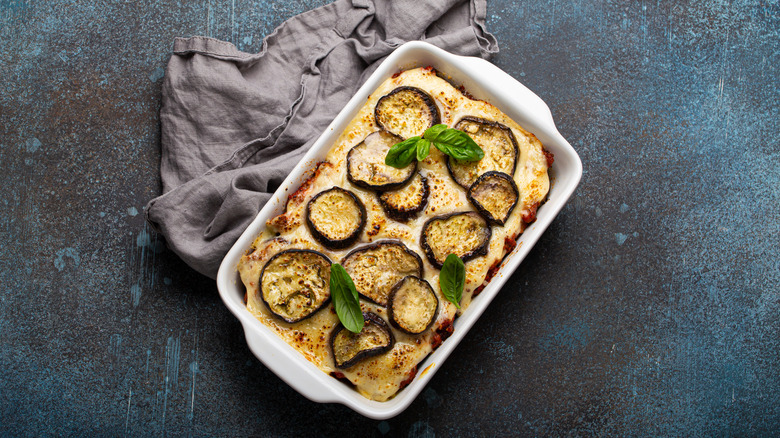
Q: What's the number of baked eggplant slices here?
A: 11